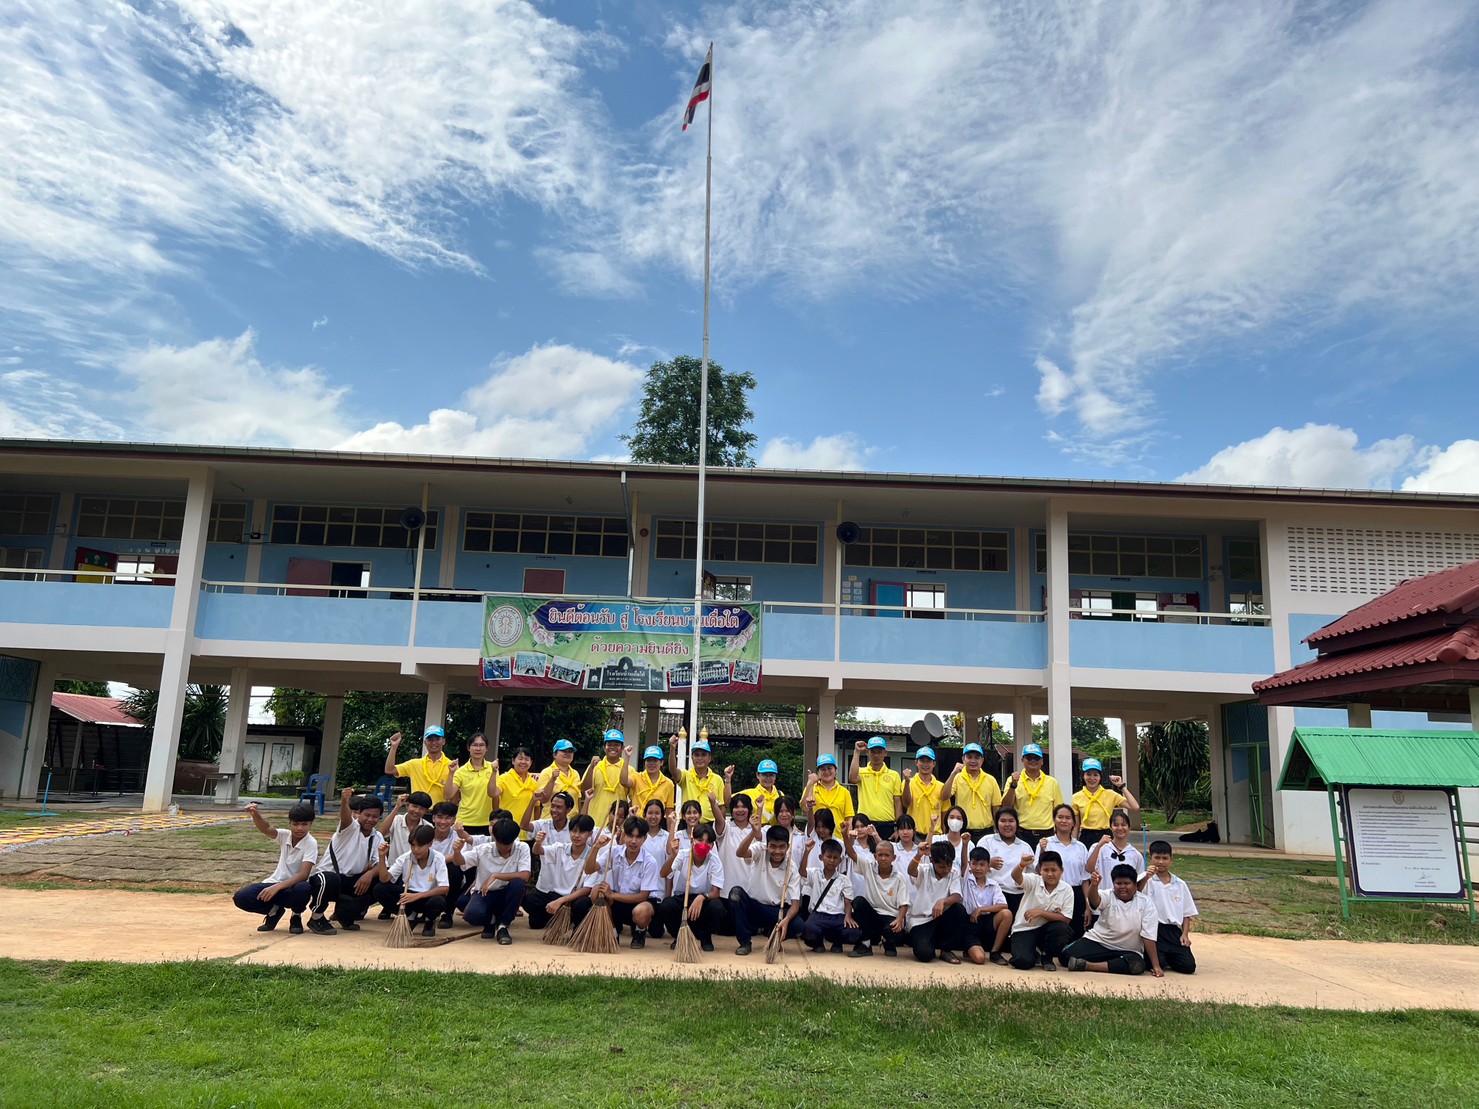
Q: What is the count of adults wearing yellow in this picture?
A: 14